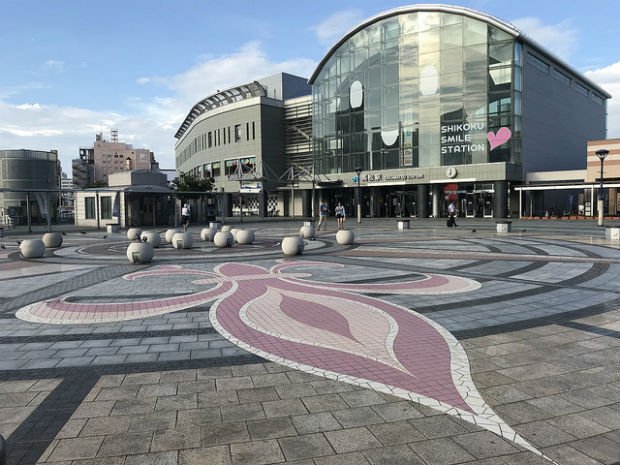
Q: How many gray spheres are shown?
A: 15